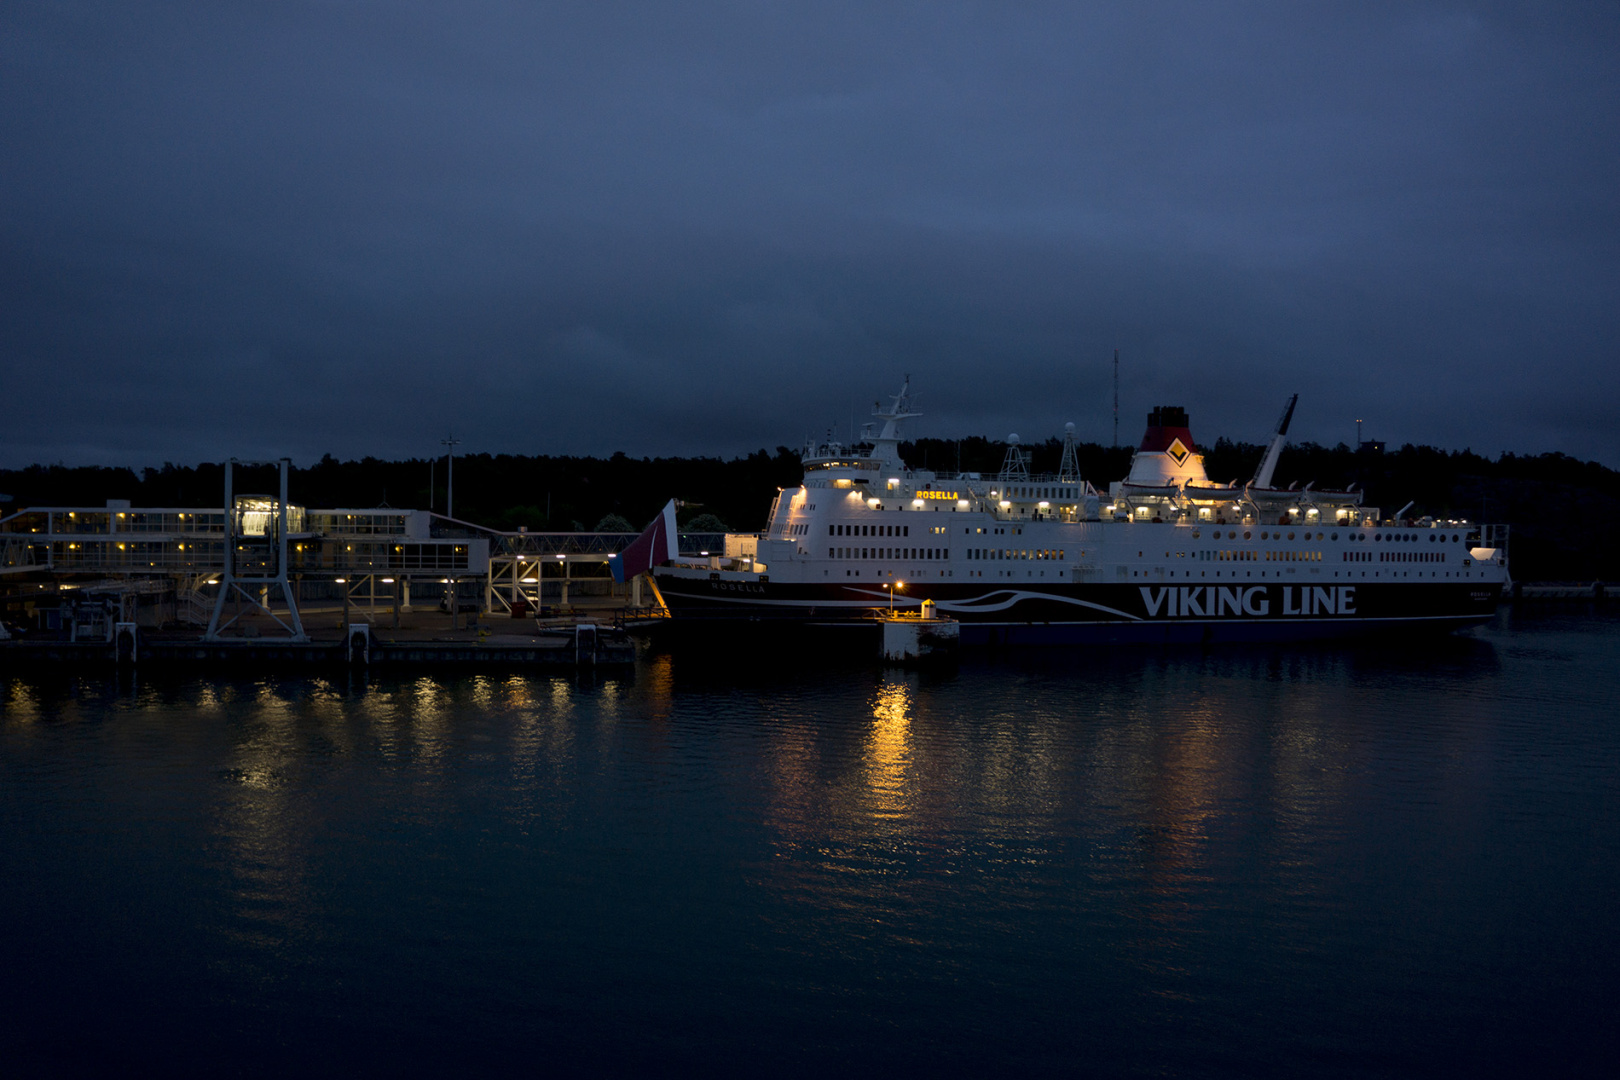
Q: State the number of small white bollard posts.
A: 3